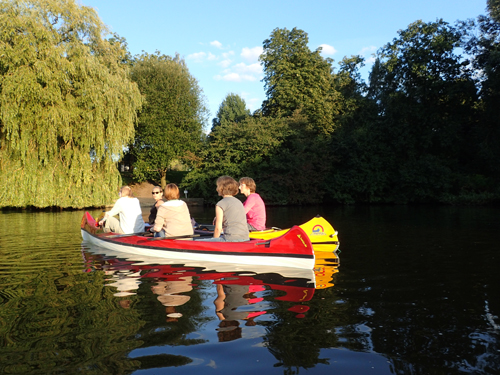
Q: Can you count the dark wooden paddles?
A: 2